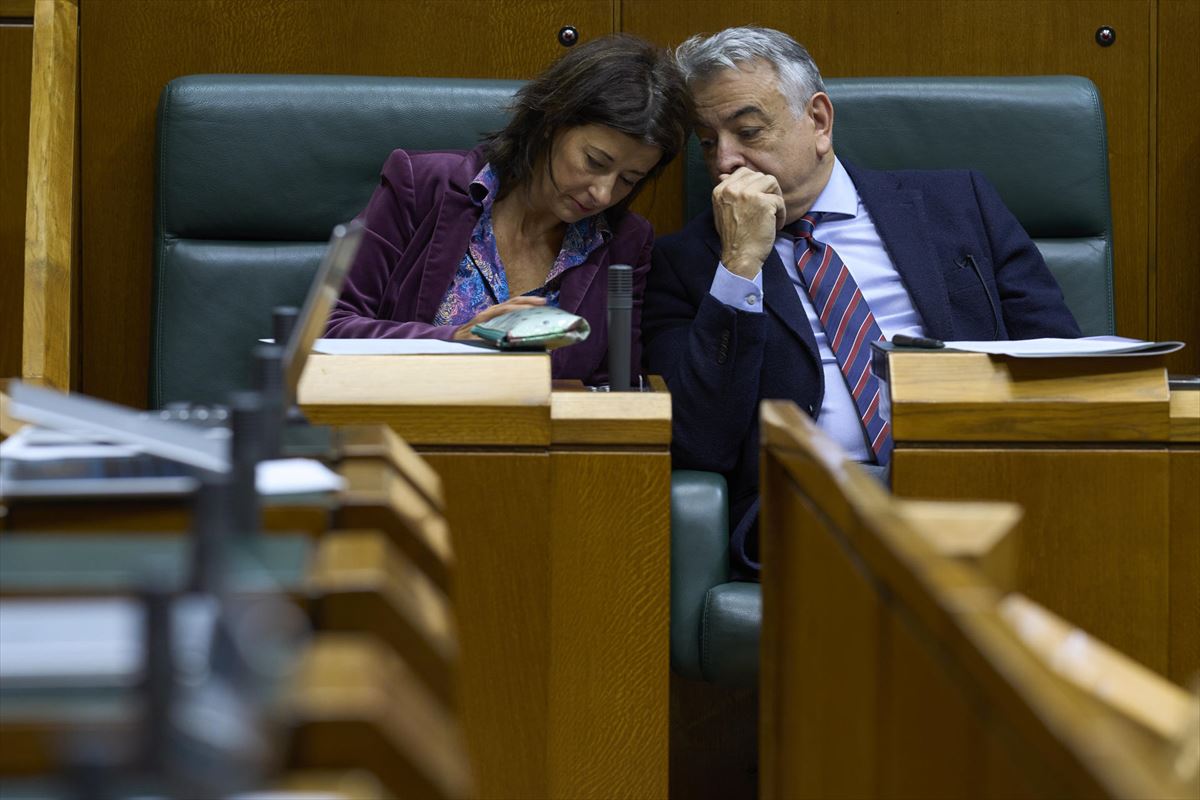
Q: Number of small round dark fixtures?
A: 2